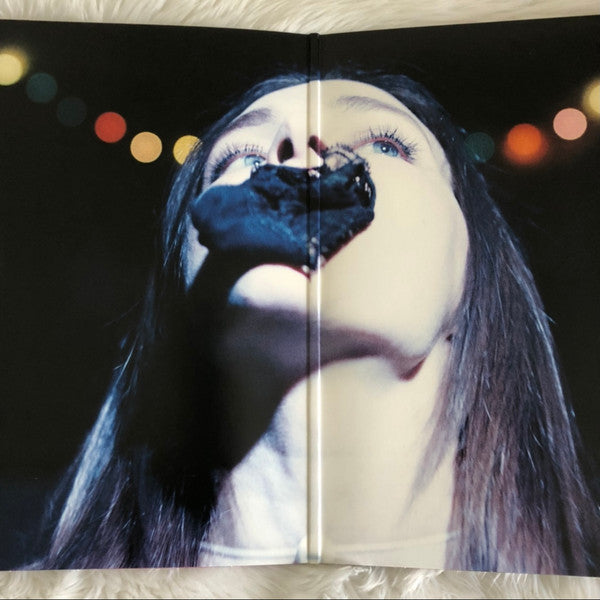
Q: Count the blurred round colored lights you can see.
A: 10